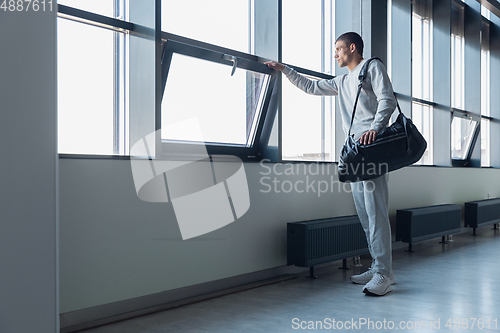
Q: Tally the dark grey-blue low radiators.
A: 3